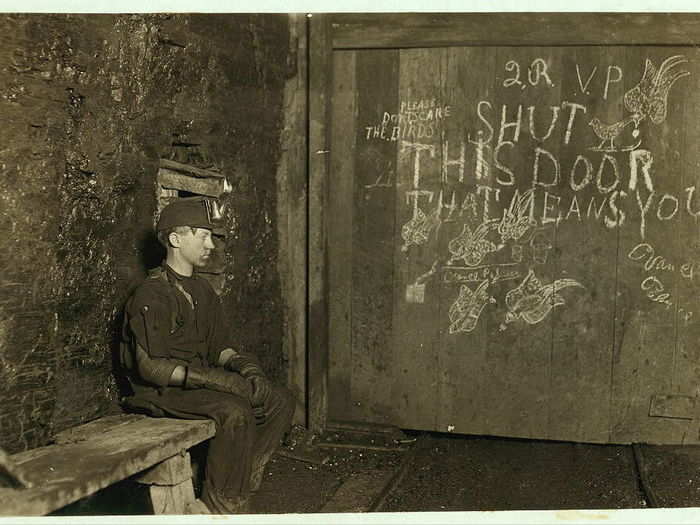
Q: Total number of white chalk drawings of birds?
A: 7